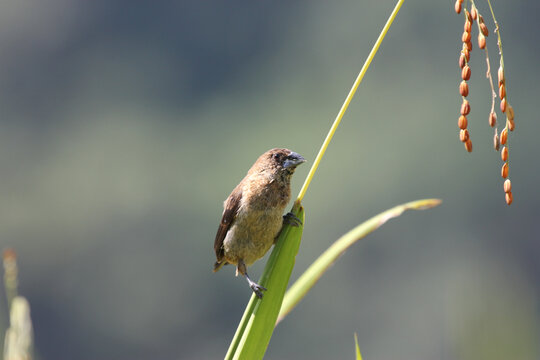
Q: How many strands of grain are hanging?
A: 3